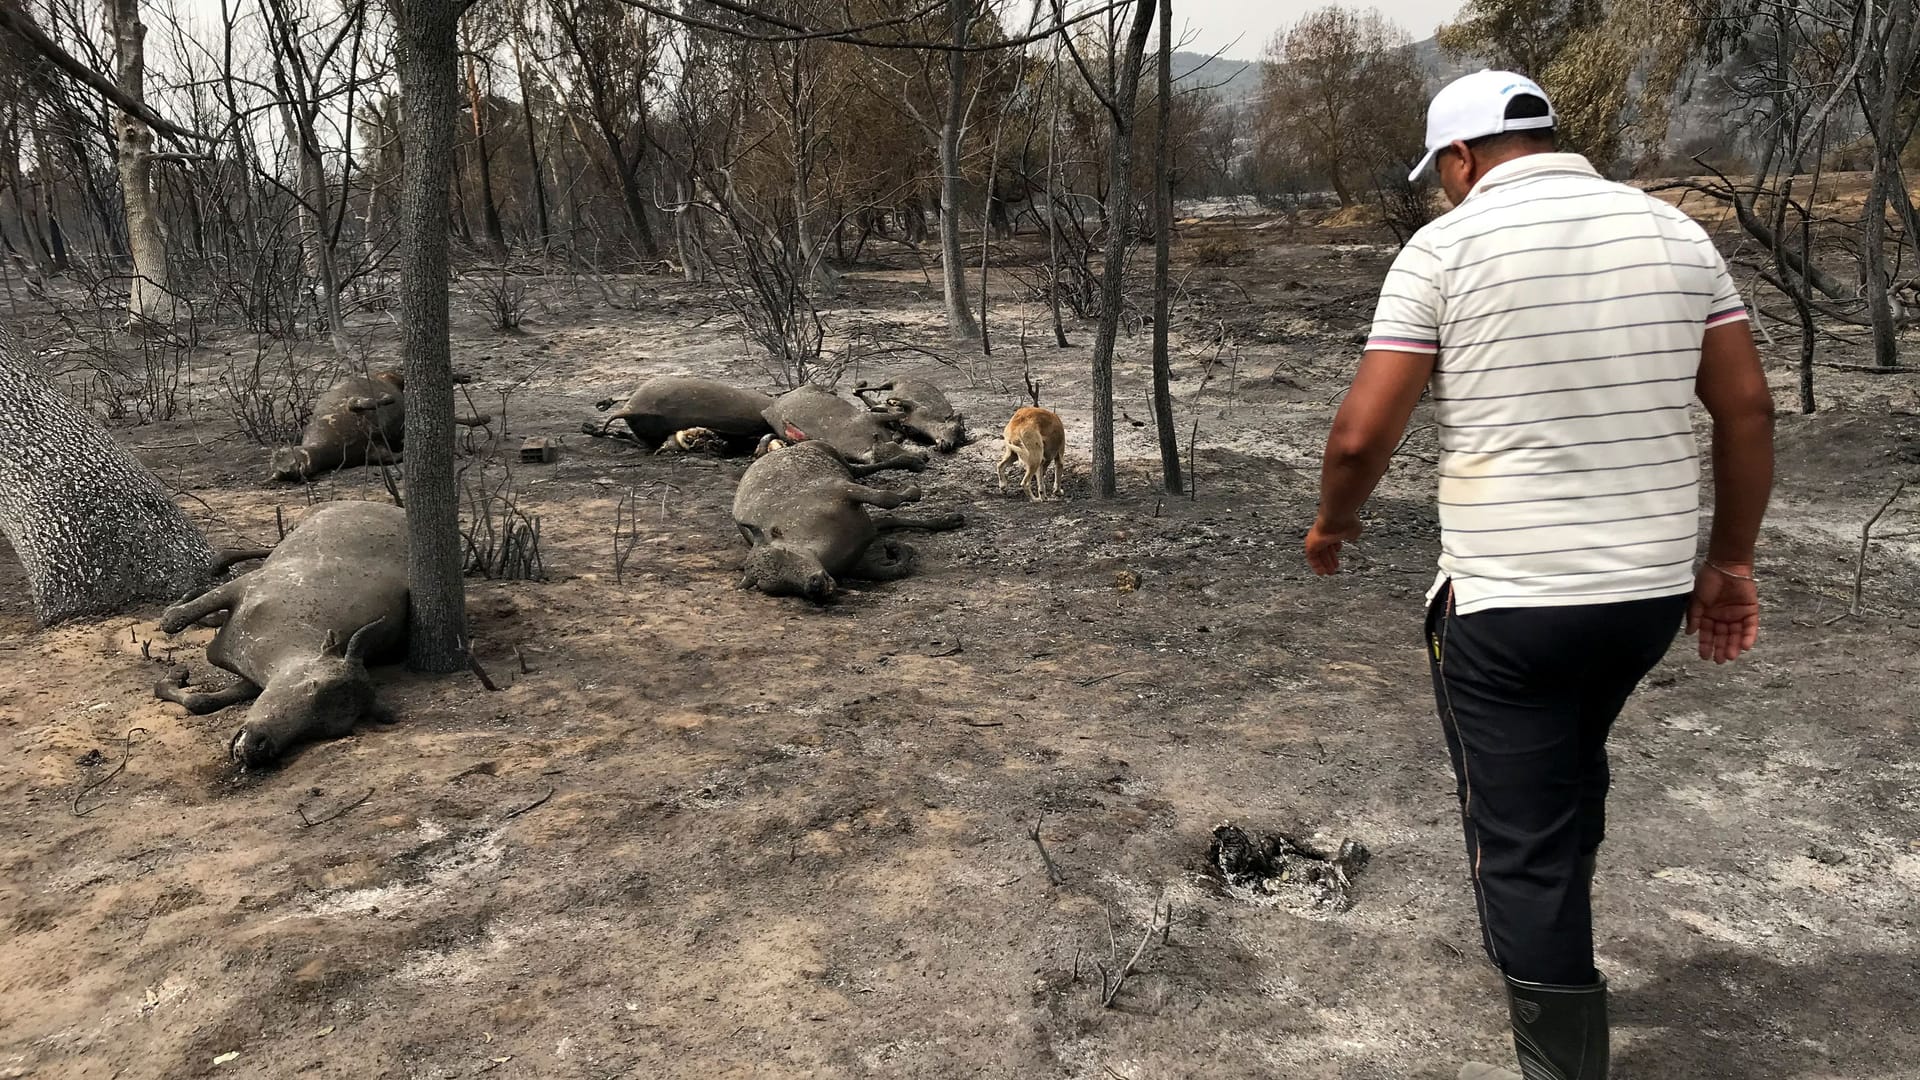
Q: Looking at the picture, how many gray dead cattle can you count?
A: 6